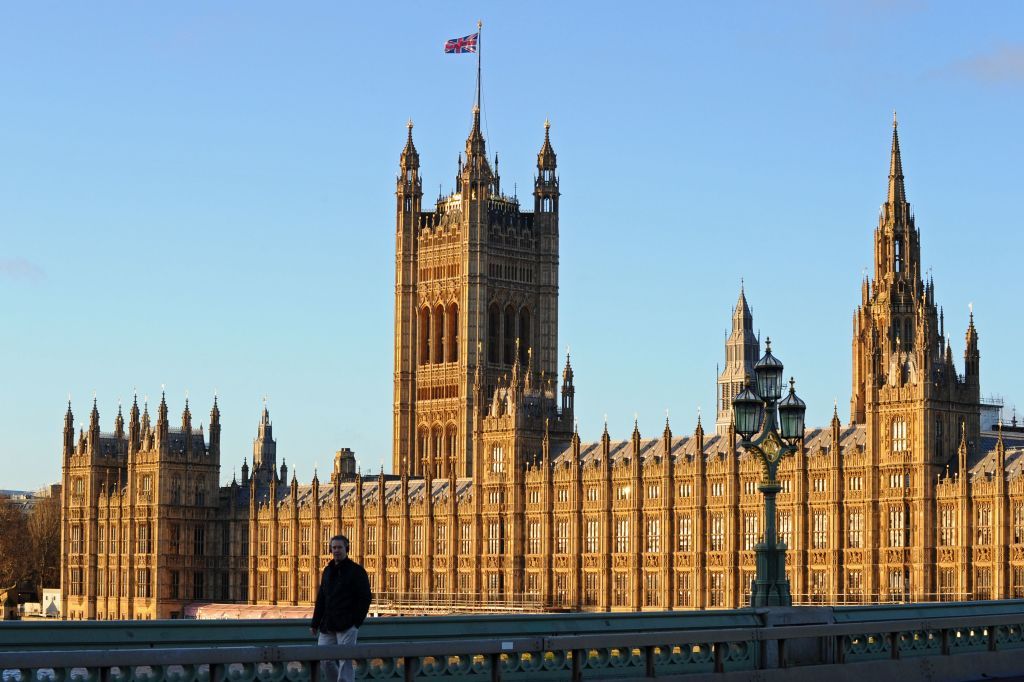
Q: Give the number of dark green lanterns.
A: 3